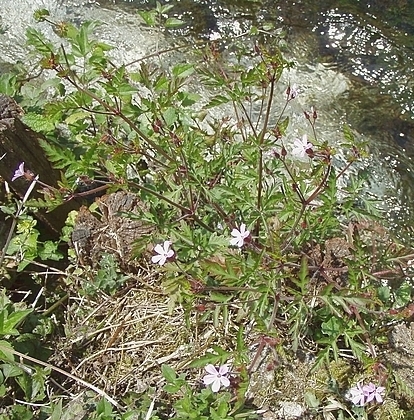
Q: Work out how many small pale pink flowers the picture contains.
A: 7